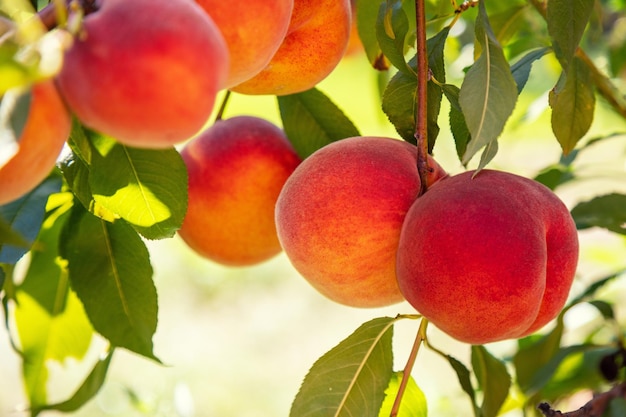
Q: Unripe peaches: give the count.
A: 0